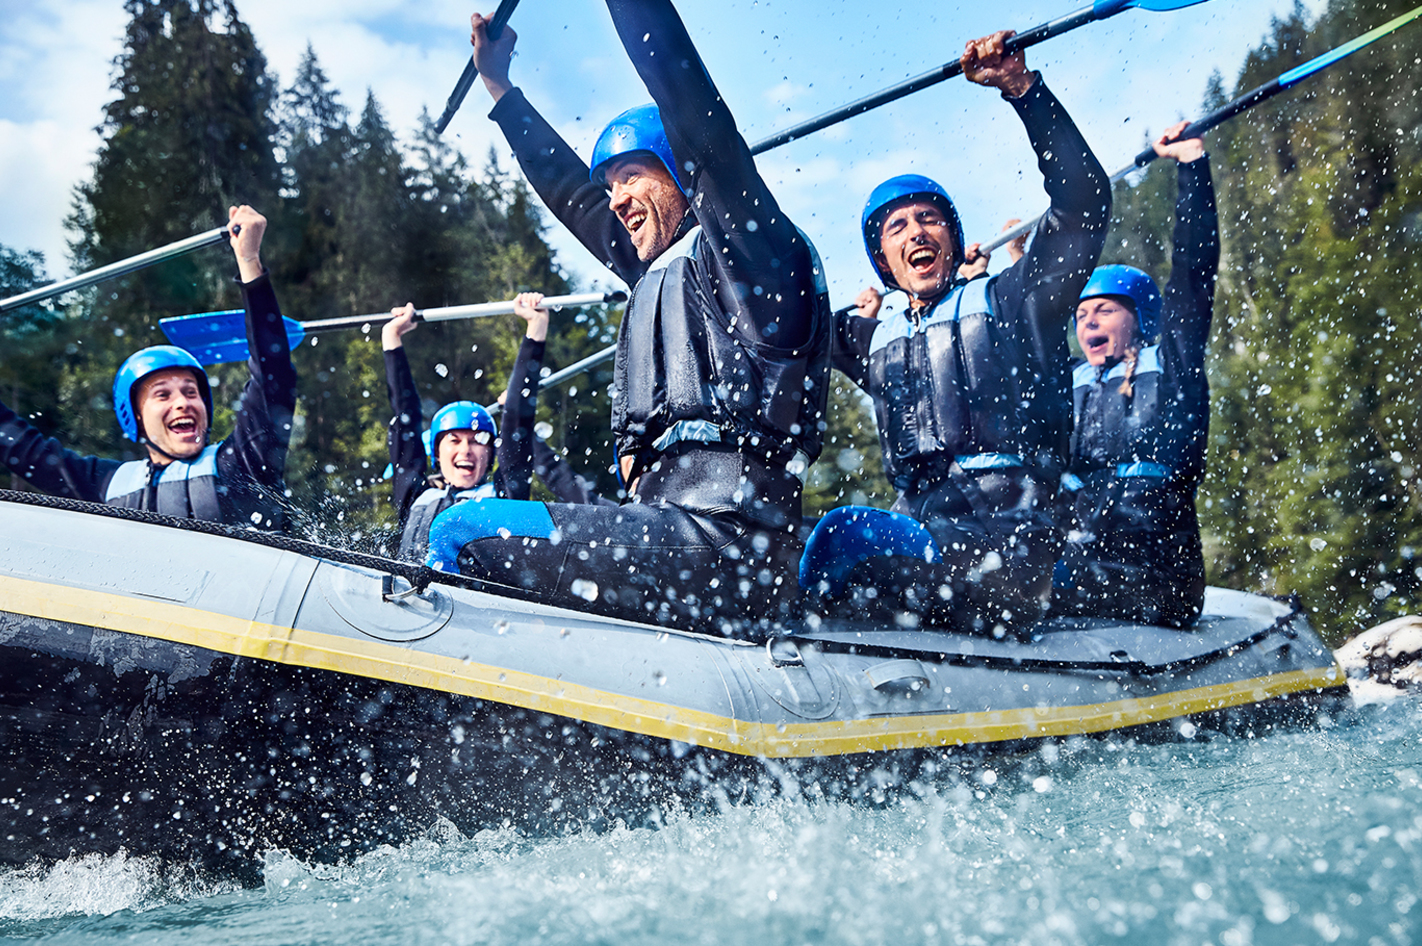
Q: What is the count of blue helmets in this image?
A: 5